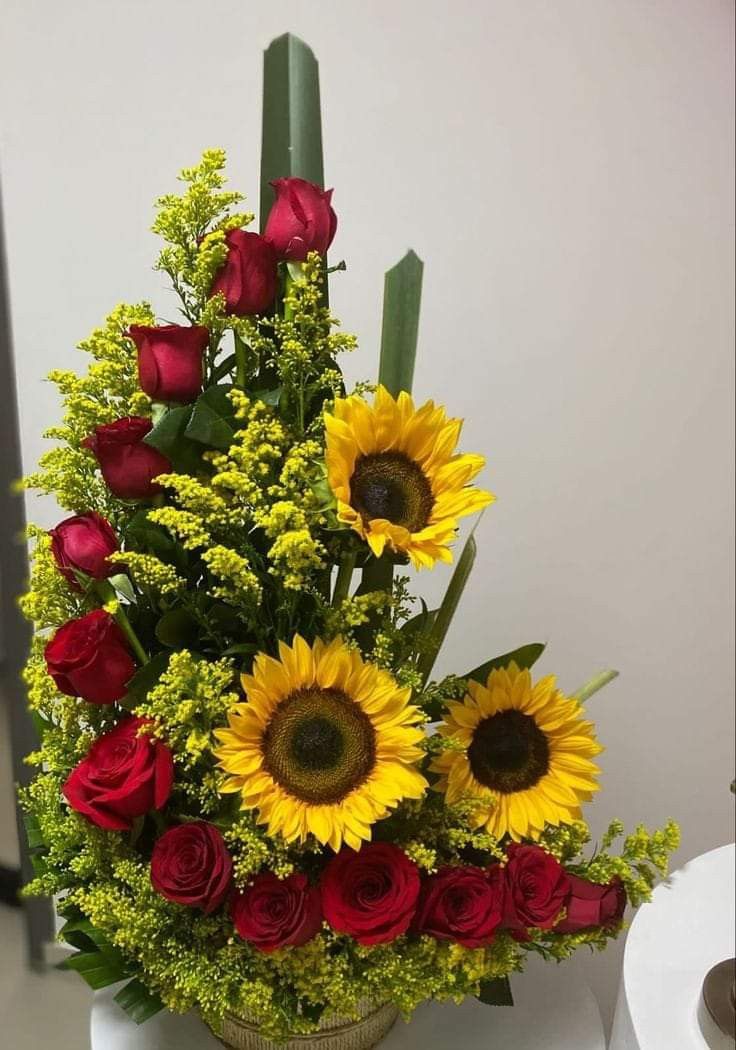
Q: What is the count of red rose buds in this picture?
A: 13